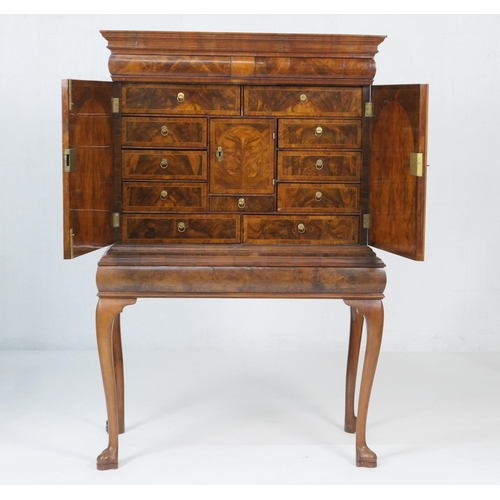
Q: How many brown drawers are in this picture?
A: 11